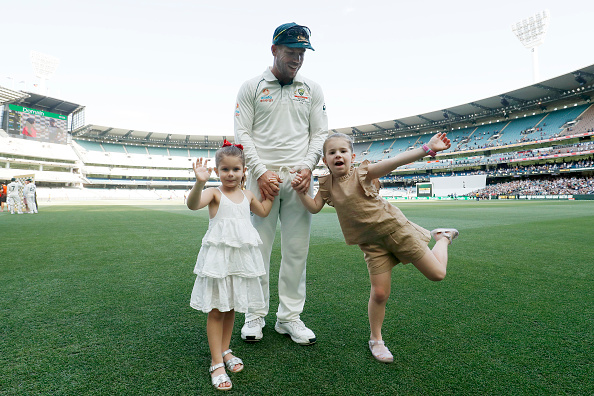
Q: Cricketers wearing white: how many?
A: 3